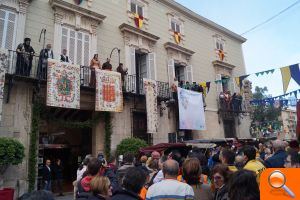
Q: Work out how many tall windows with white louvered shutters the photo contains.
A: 5